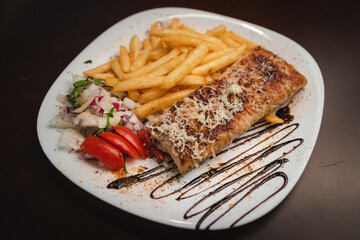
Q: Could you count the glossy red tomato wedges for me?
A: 3